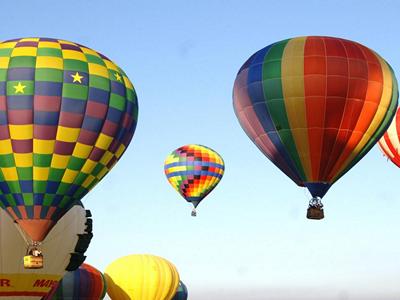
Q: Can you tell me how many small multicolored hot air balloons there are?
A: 1